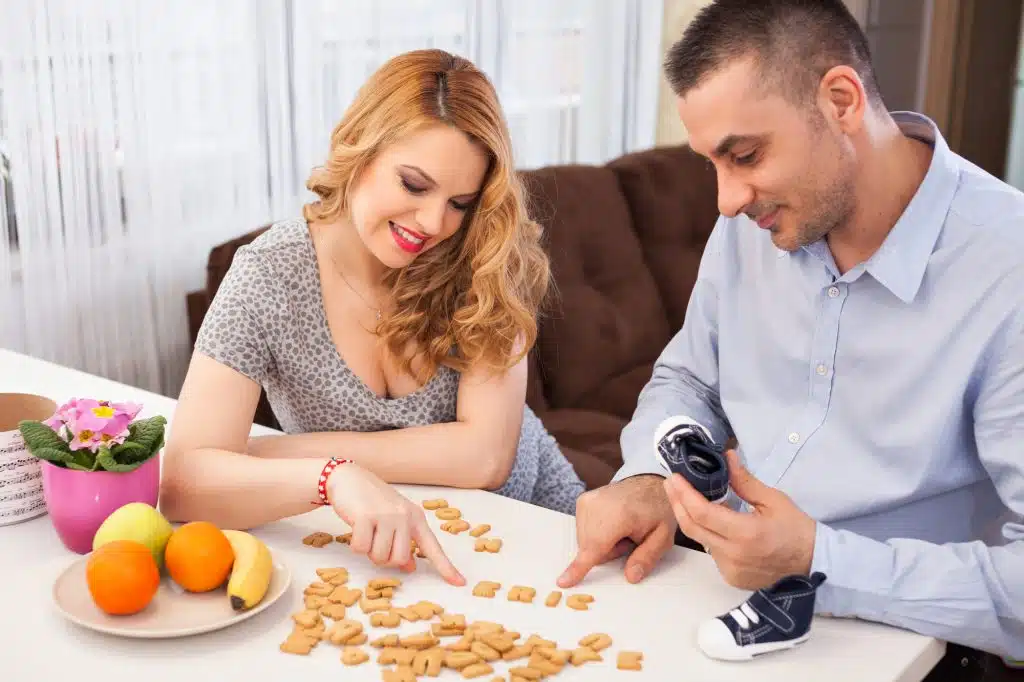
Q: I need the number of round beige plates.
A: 1